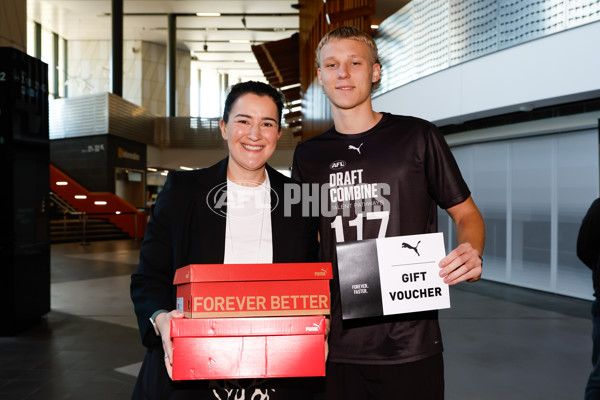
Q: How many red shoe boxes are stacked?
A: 2